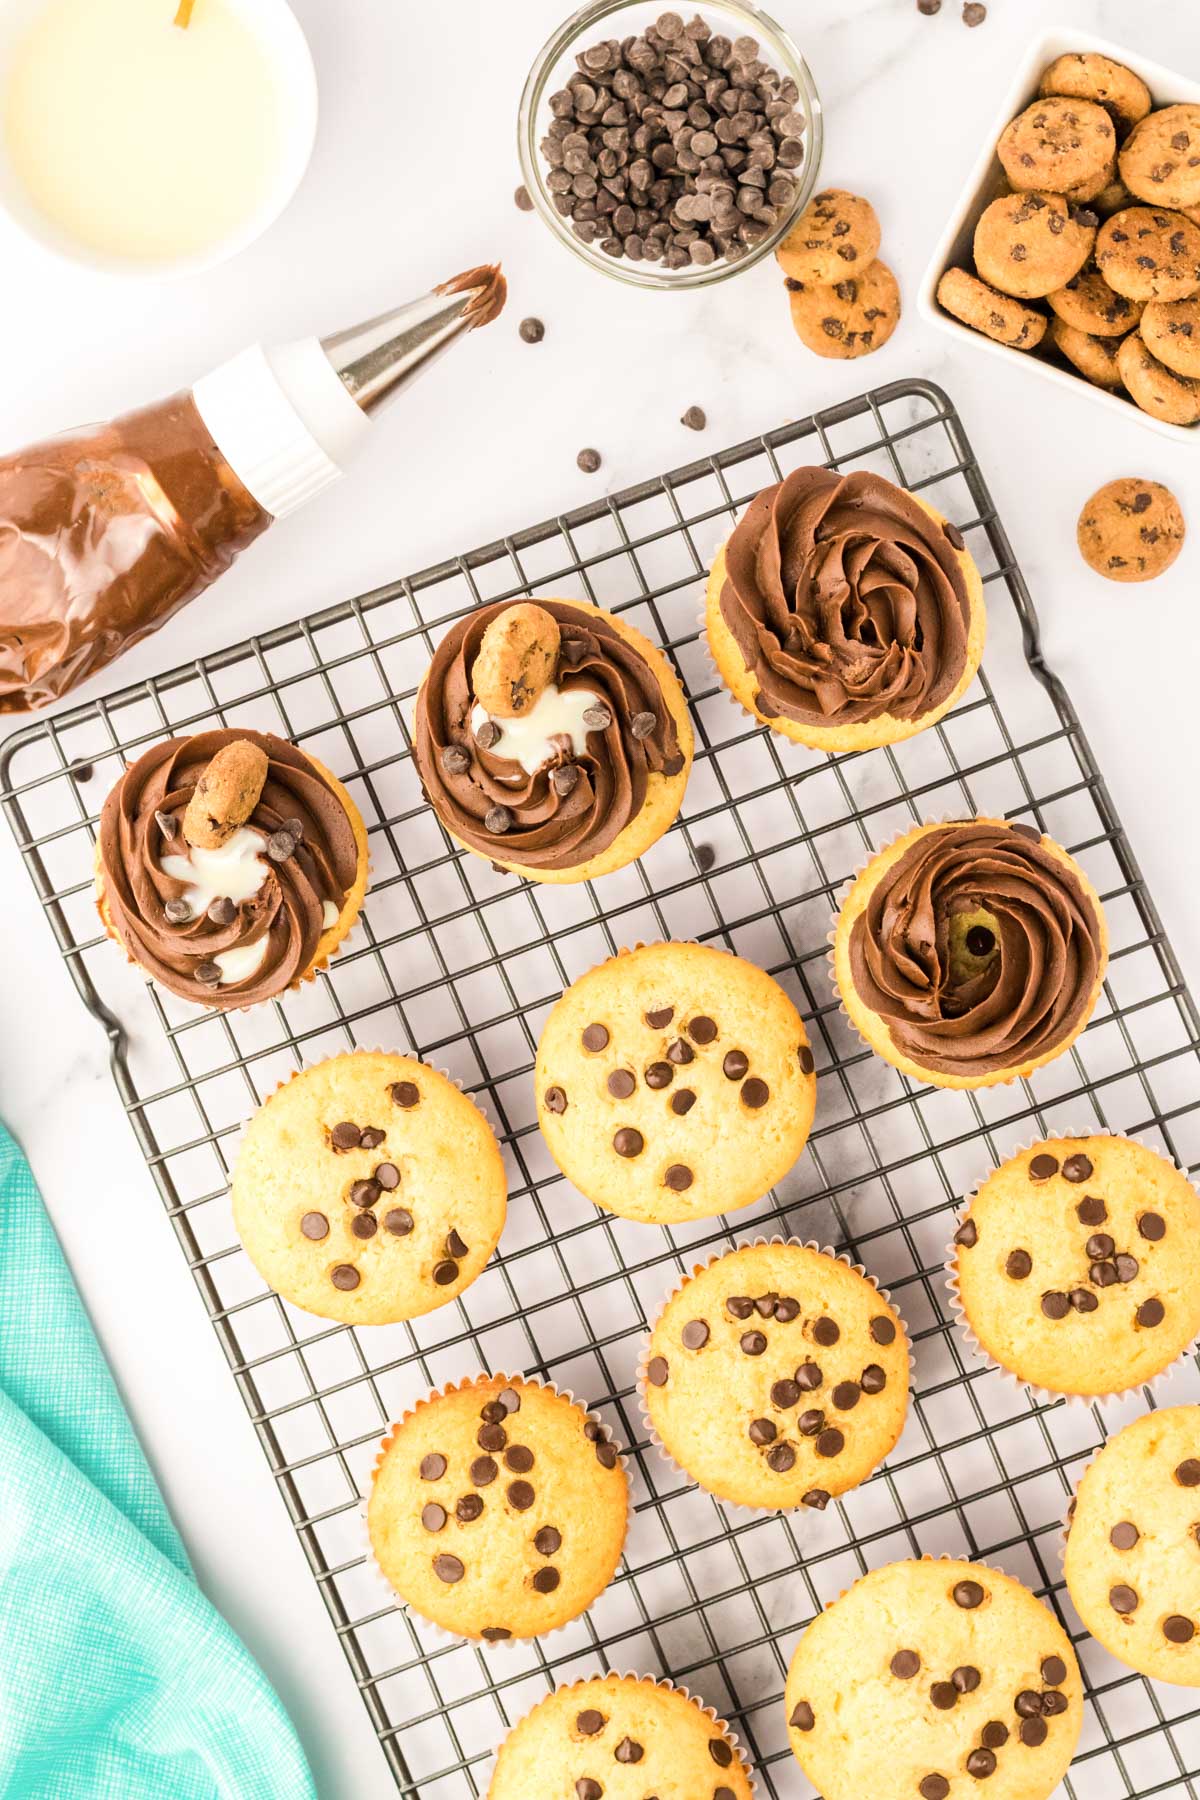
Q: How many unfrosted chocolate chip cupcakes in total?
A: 8